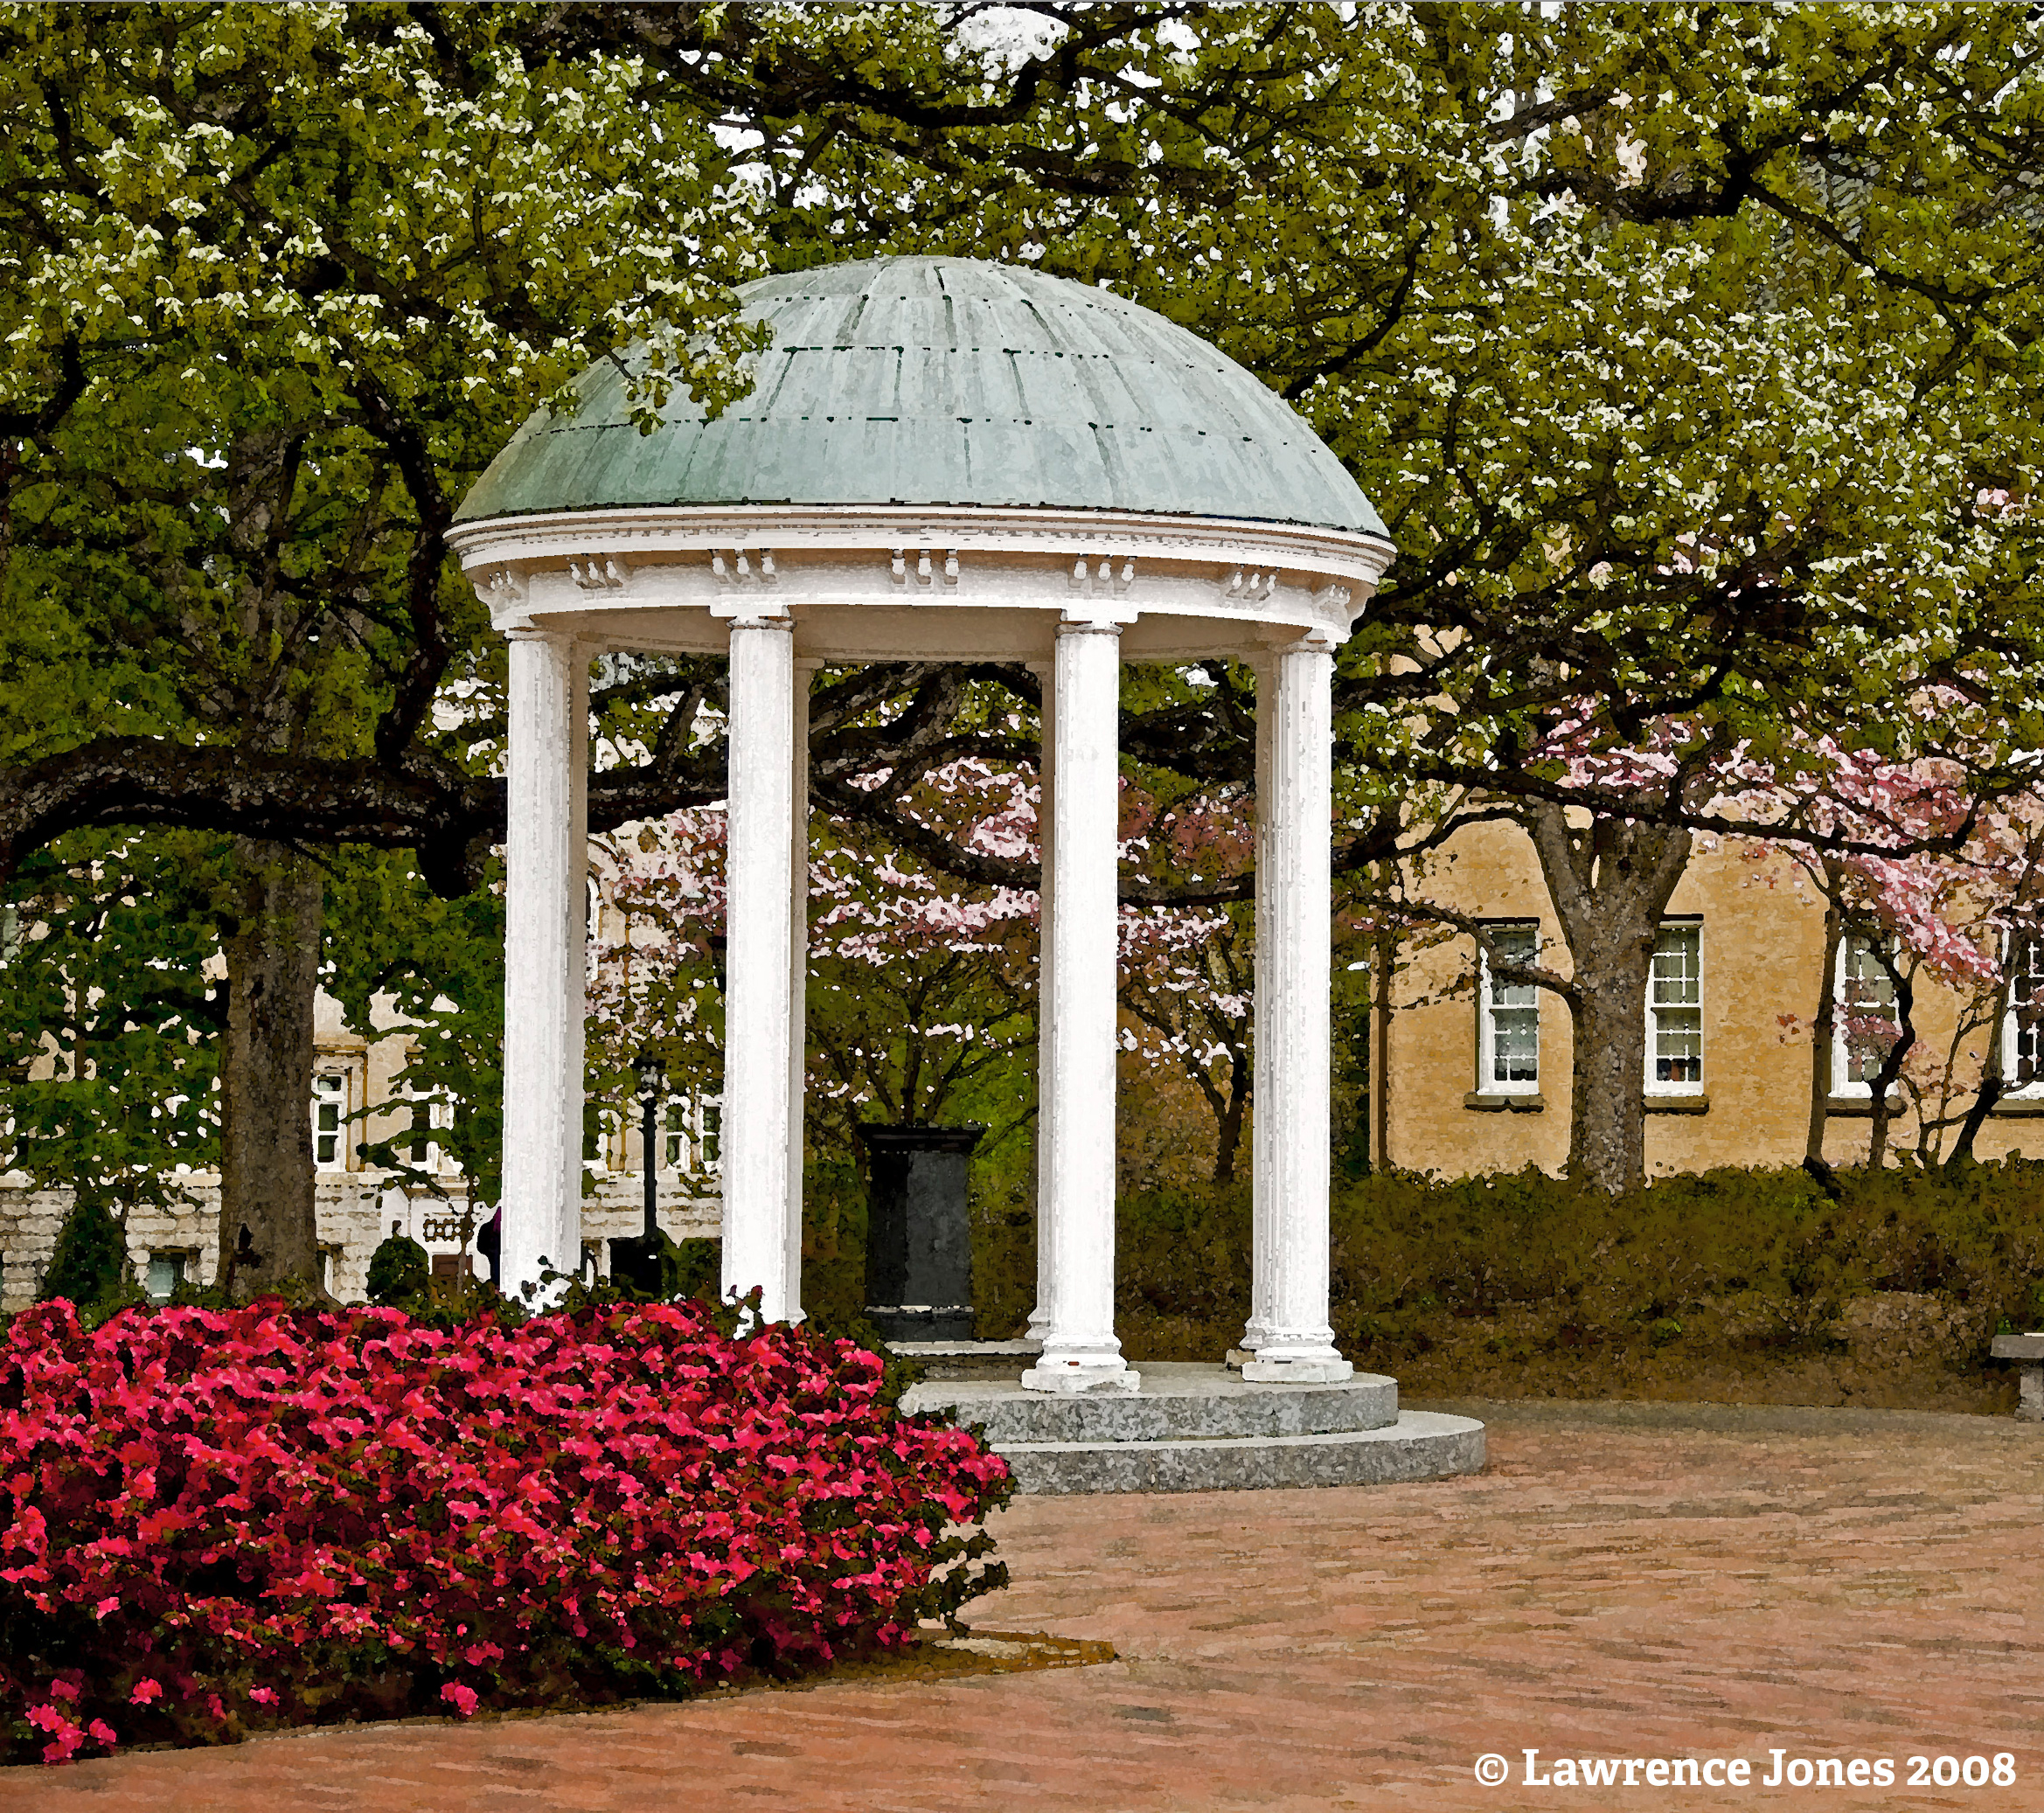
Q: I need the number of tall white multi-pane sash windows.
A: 4